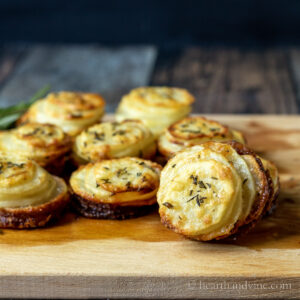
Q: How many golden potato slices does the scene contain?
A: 8